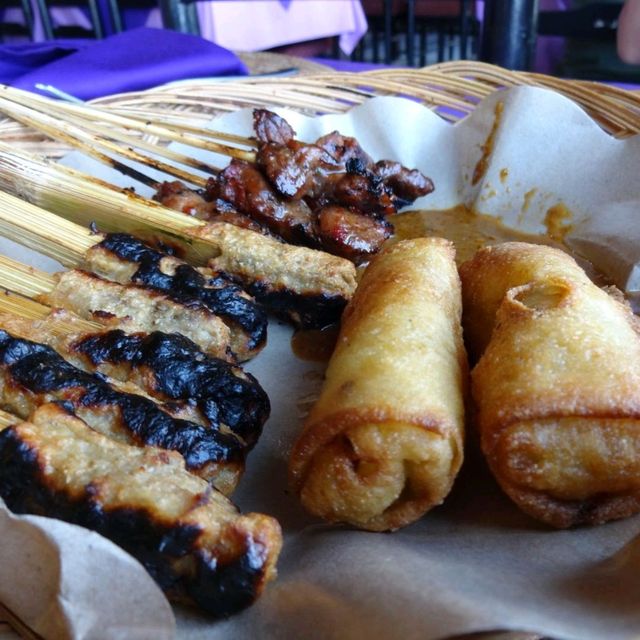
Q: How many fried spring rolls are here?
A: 2